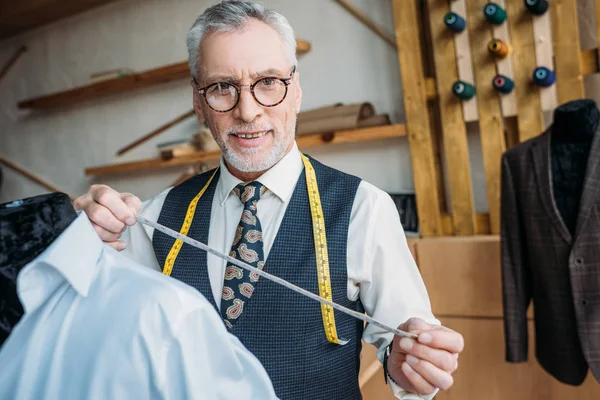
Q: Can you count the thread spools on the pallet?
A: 7